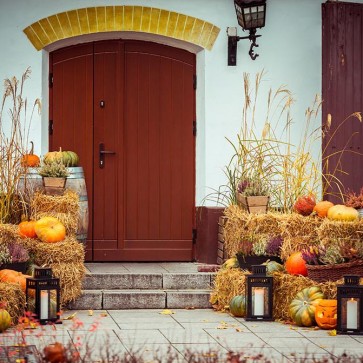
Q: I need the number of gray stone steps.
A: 2